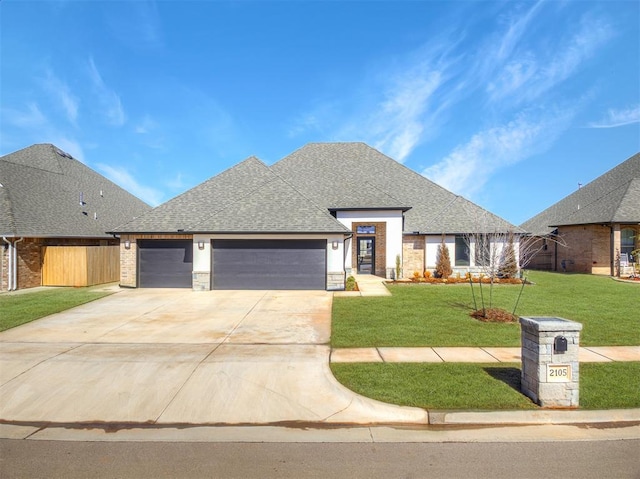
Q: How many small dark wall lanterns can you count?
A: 3